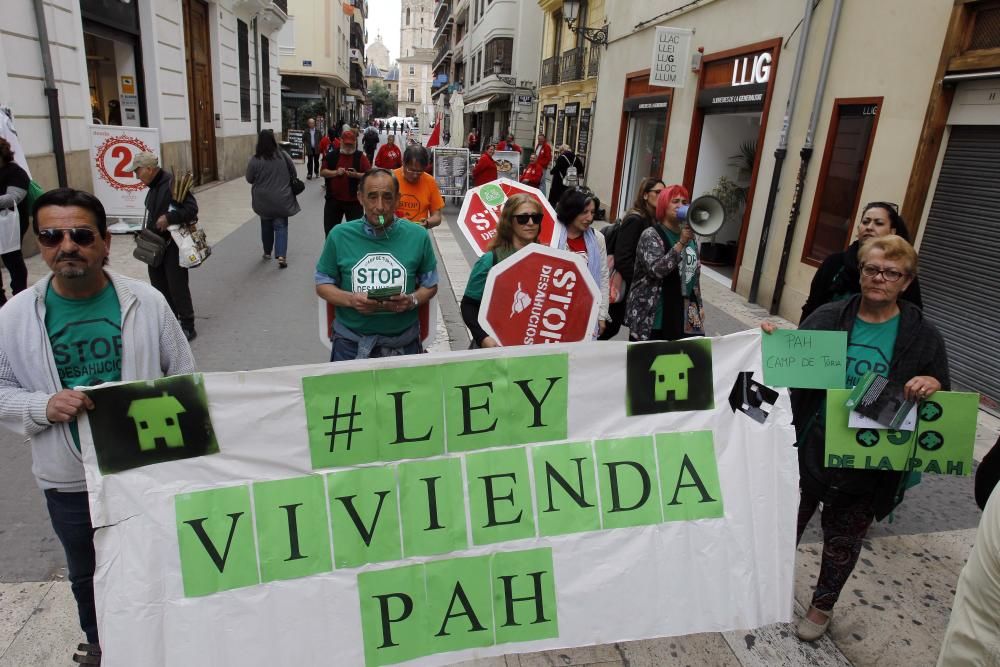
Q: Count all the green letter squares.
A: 15